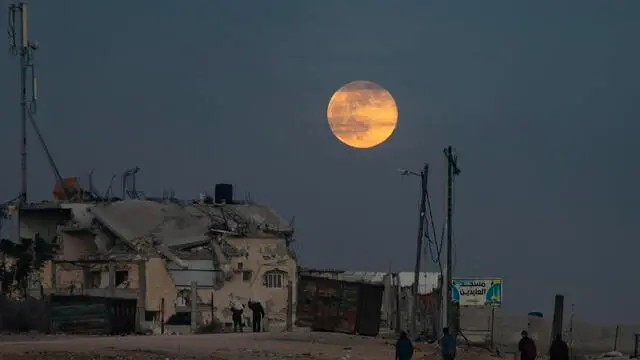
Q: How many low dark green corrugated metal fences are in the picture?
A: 1